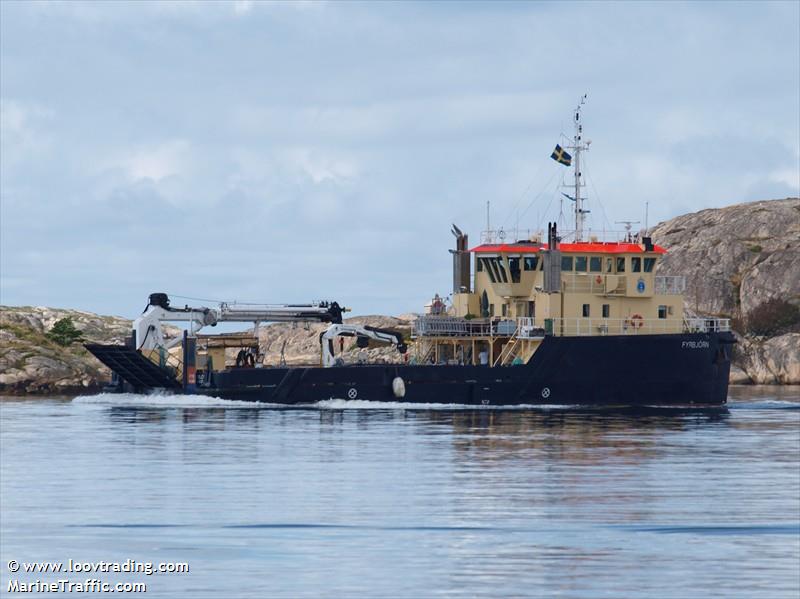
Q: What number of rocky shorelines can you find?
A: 2